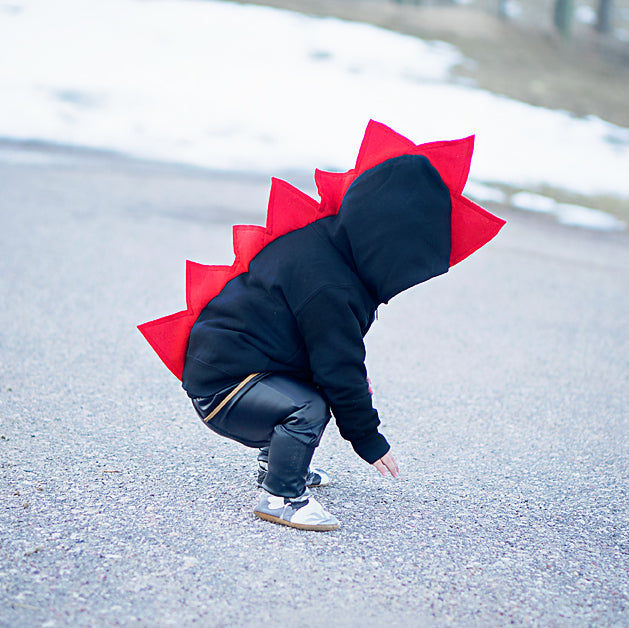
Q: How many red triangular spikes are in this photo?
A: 8